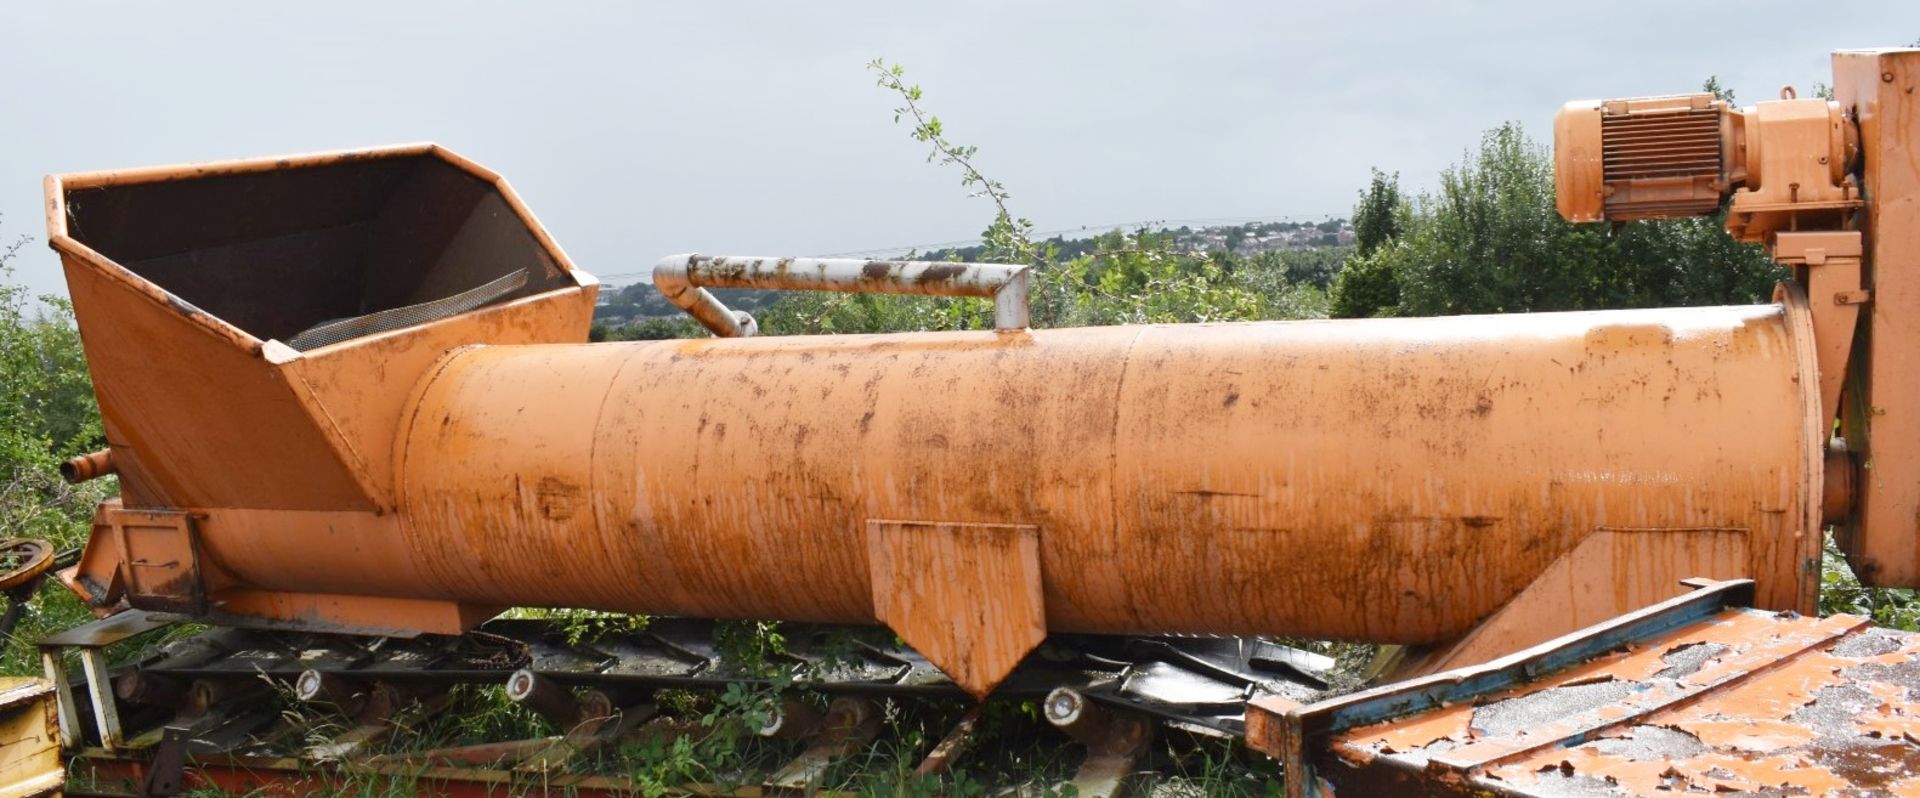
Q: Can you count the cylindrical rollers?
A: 5